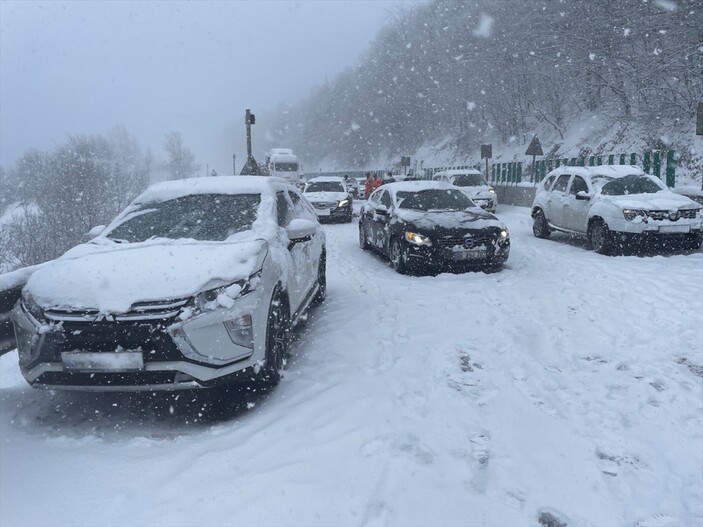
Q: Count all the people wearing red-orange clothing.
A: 2